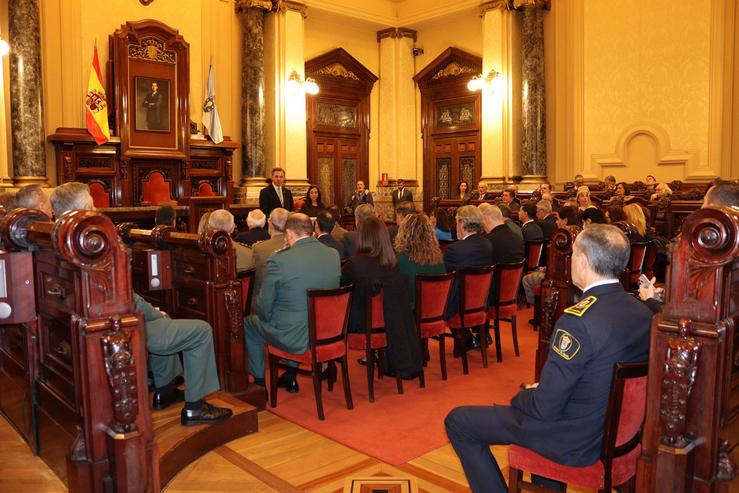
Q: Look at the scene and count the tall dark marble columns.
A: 3